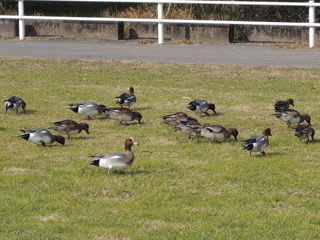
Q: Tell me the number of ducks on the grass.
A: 15